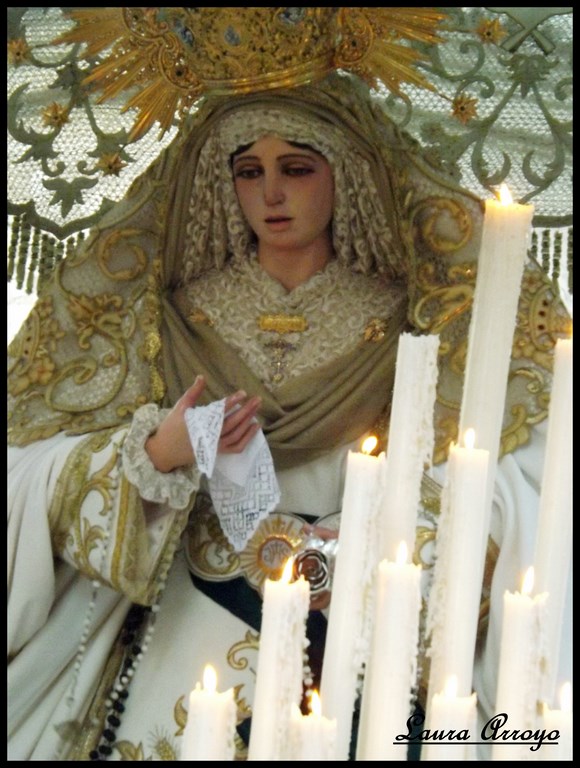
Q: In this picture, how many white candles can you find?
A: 12